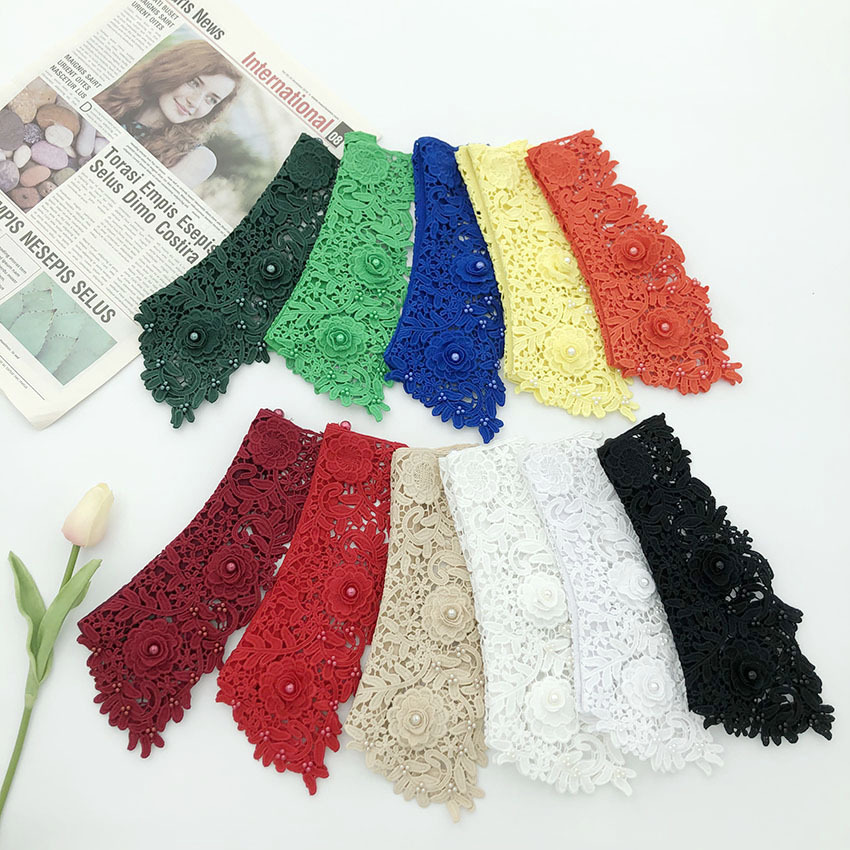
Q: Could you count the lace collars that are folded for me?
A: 11